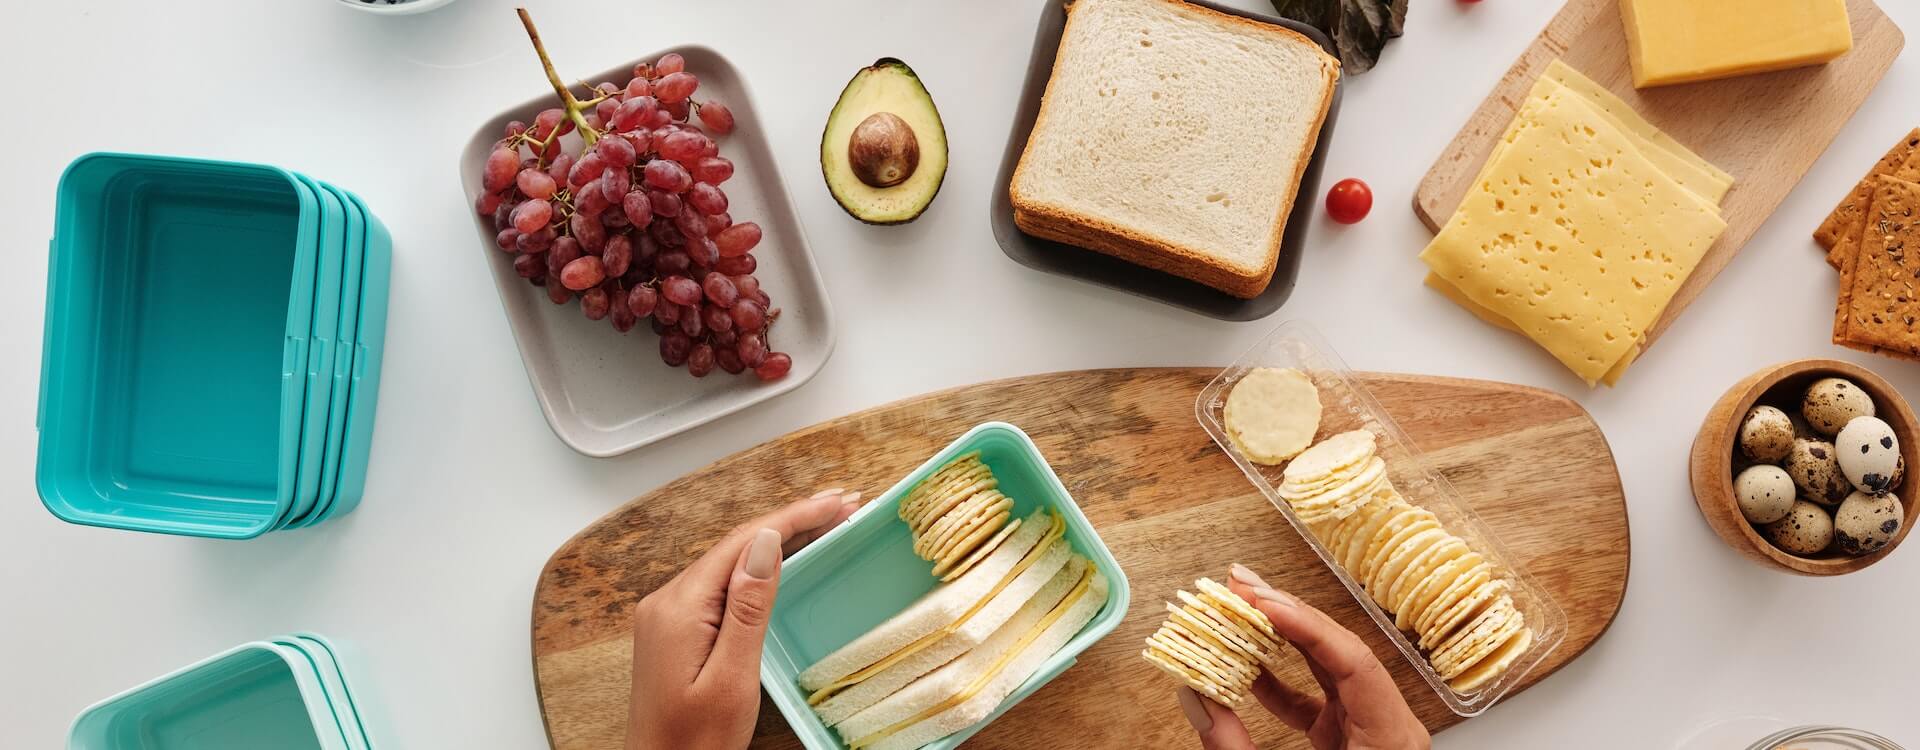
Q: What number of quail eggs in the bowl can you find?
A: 8